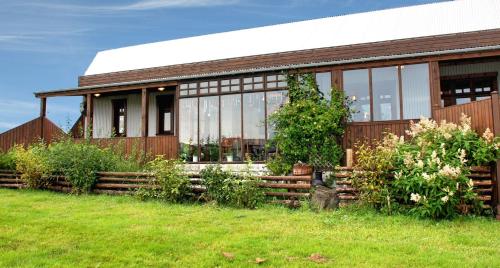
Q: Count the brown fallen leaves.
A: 3